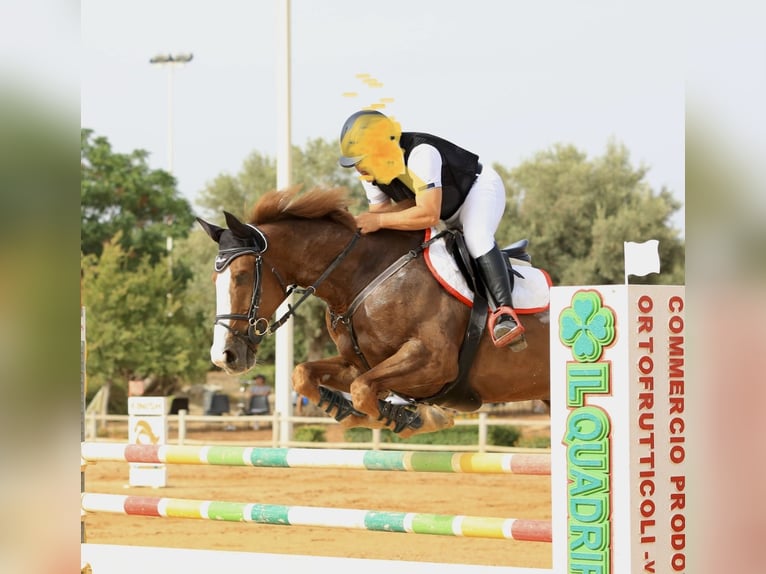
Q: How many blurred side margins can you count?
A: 2